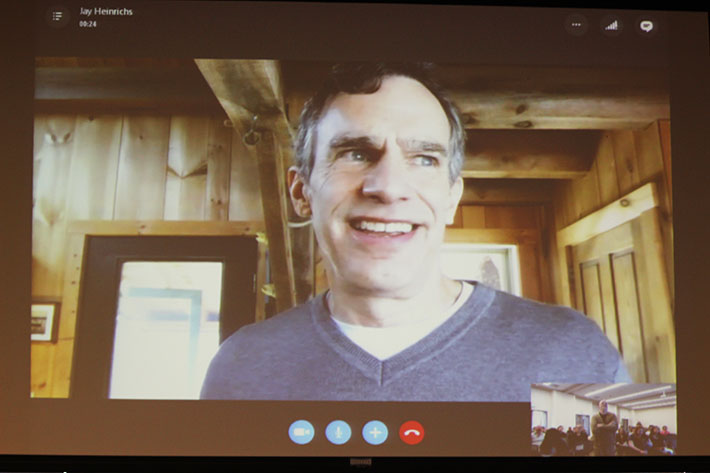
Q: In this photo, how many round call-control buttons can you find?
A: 4